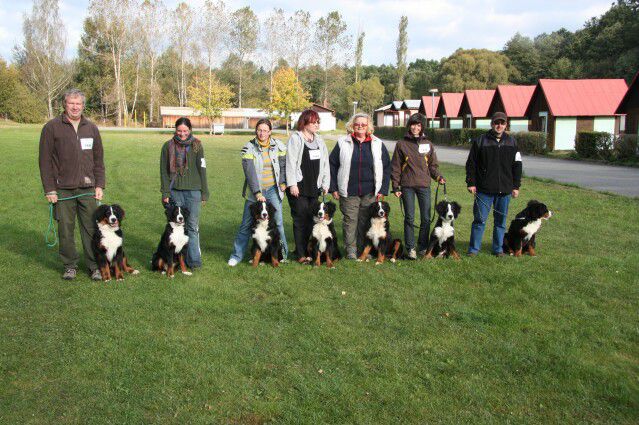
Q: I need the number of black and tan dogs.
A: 7